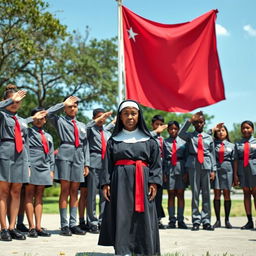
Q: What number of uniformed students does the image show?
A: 9